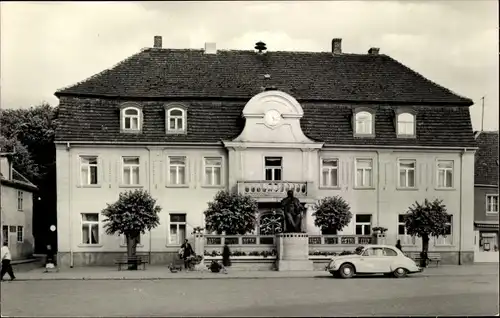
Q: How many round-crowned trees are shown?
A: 4